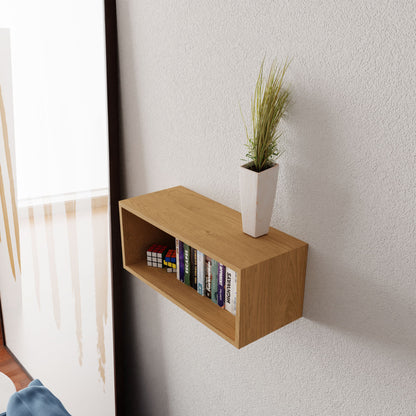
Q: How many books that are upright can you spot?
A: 9